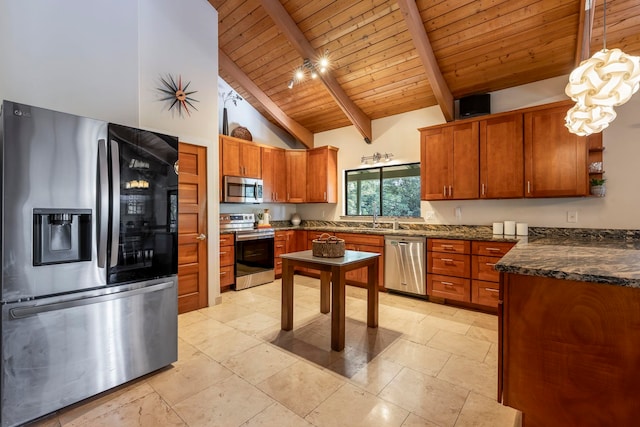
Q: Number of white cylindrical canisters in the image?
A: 3